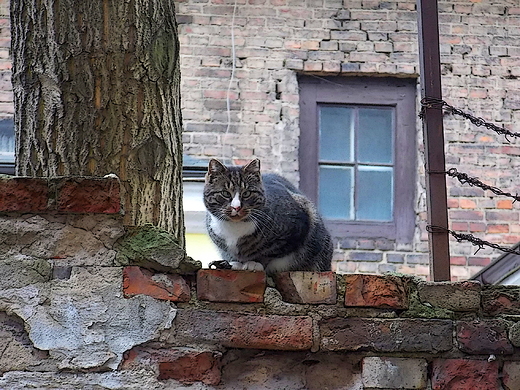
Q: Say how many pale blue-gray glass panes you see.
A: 4